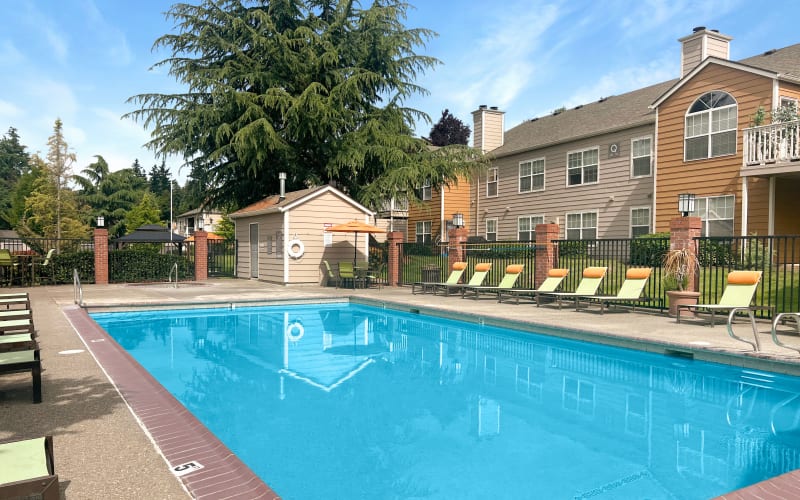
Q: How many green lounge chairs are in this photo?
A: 14